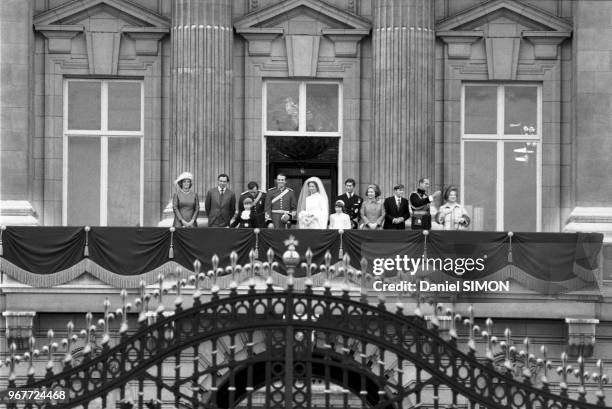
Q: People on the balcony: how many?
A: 12